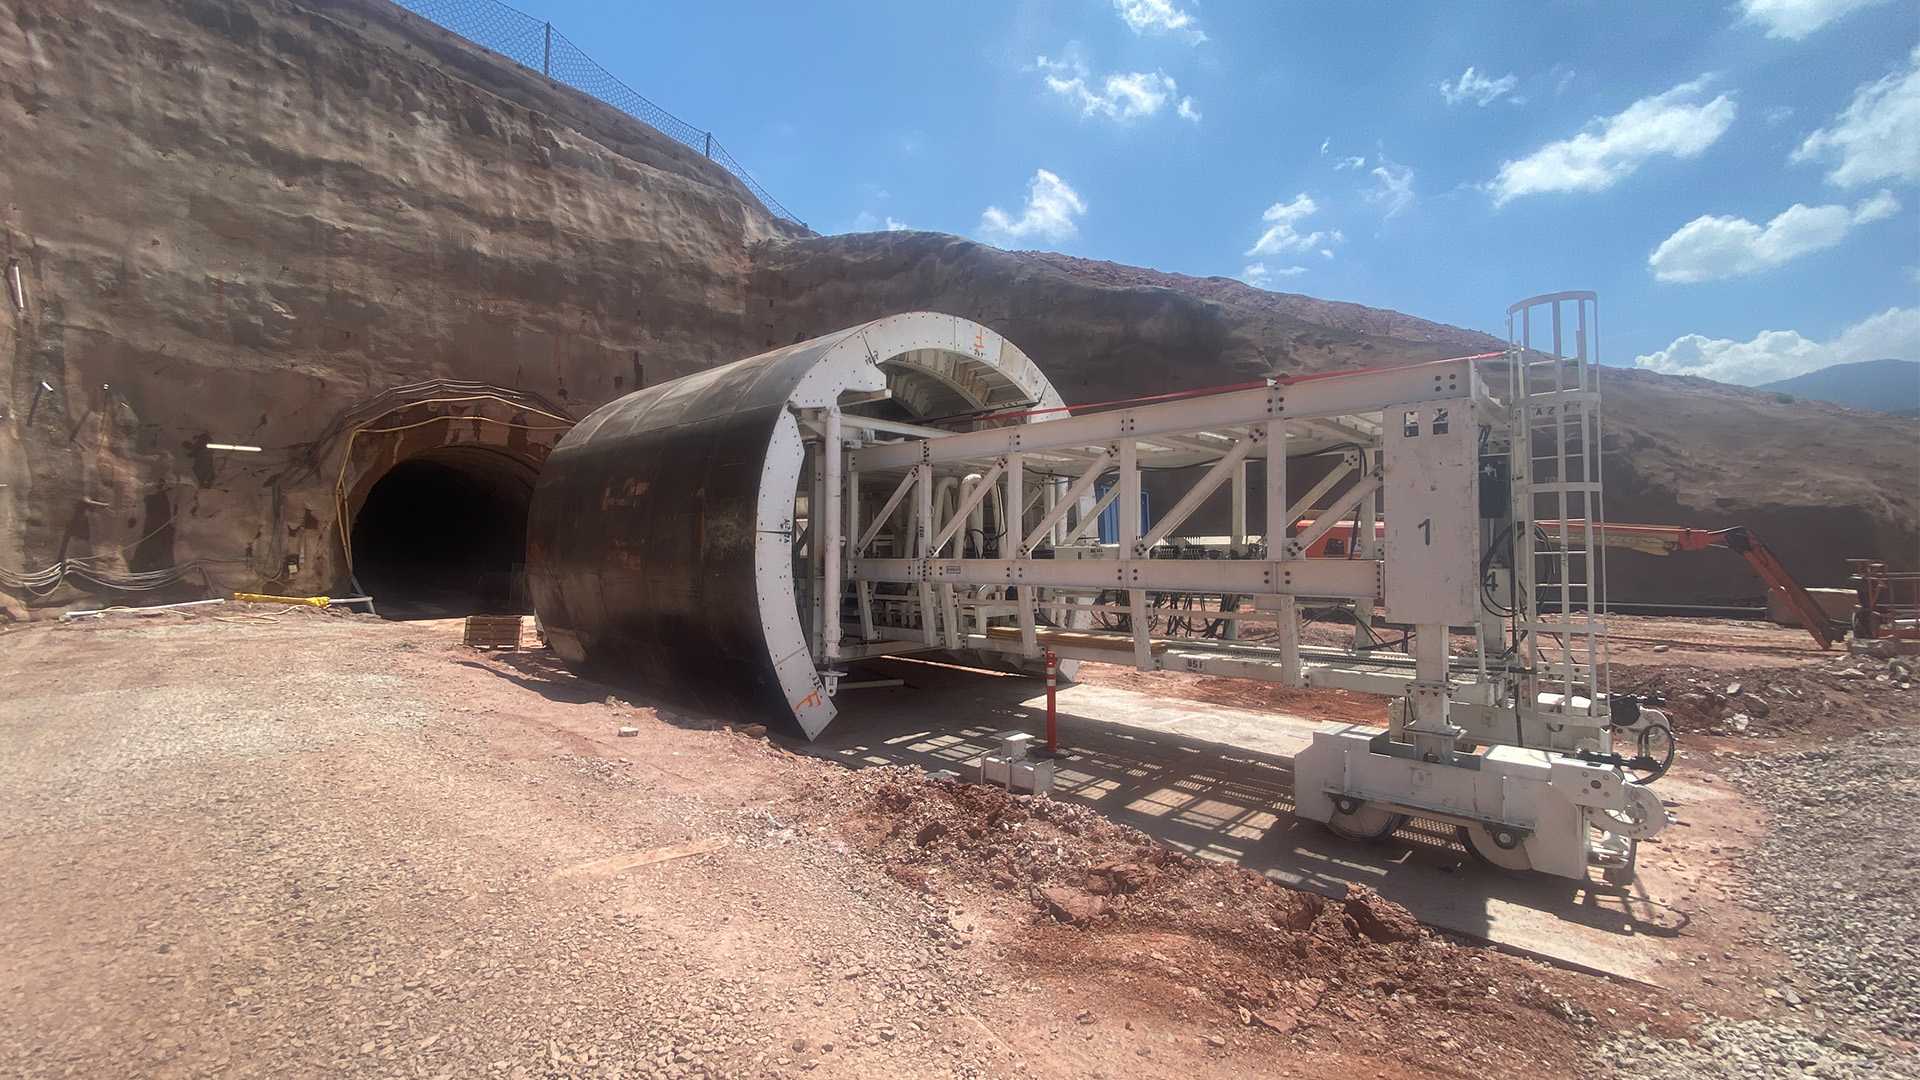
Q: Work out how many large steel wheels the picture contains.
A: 2